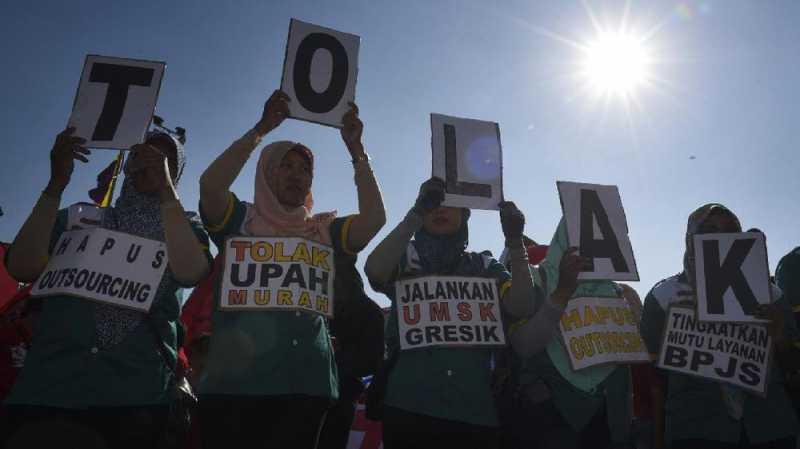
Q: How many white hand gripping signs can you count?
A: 5